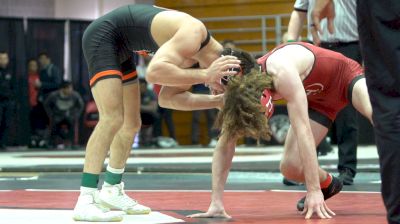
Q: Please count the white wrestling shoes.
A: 2